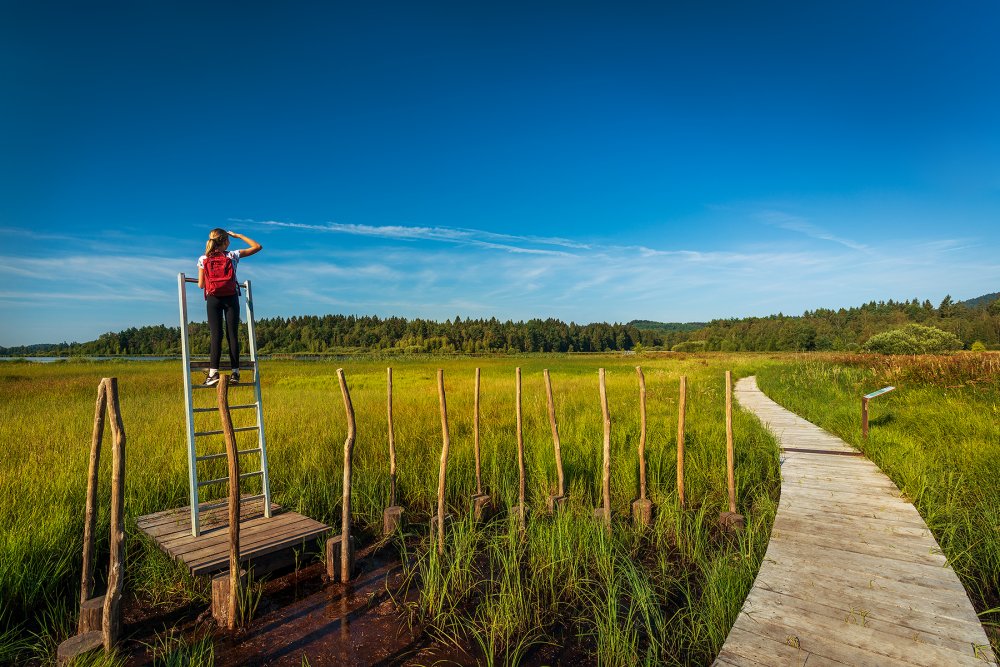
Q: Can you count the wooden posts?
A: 13